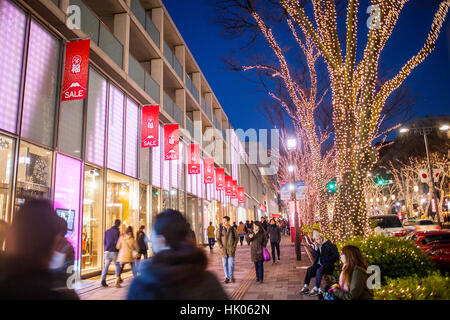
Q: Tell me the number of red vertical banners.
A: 9